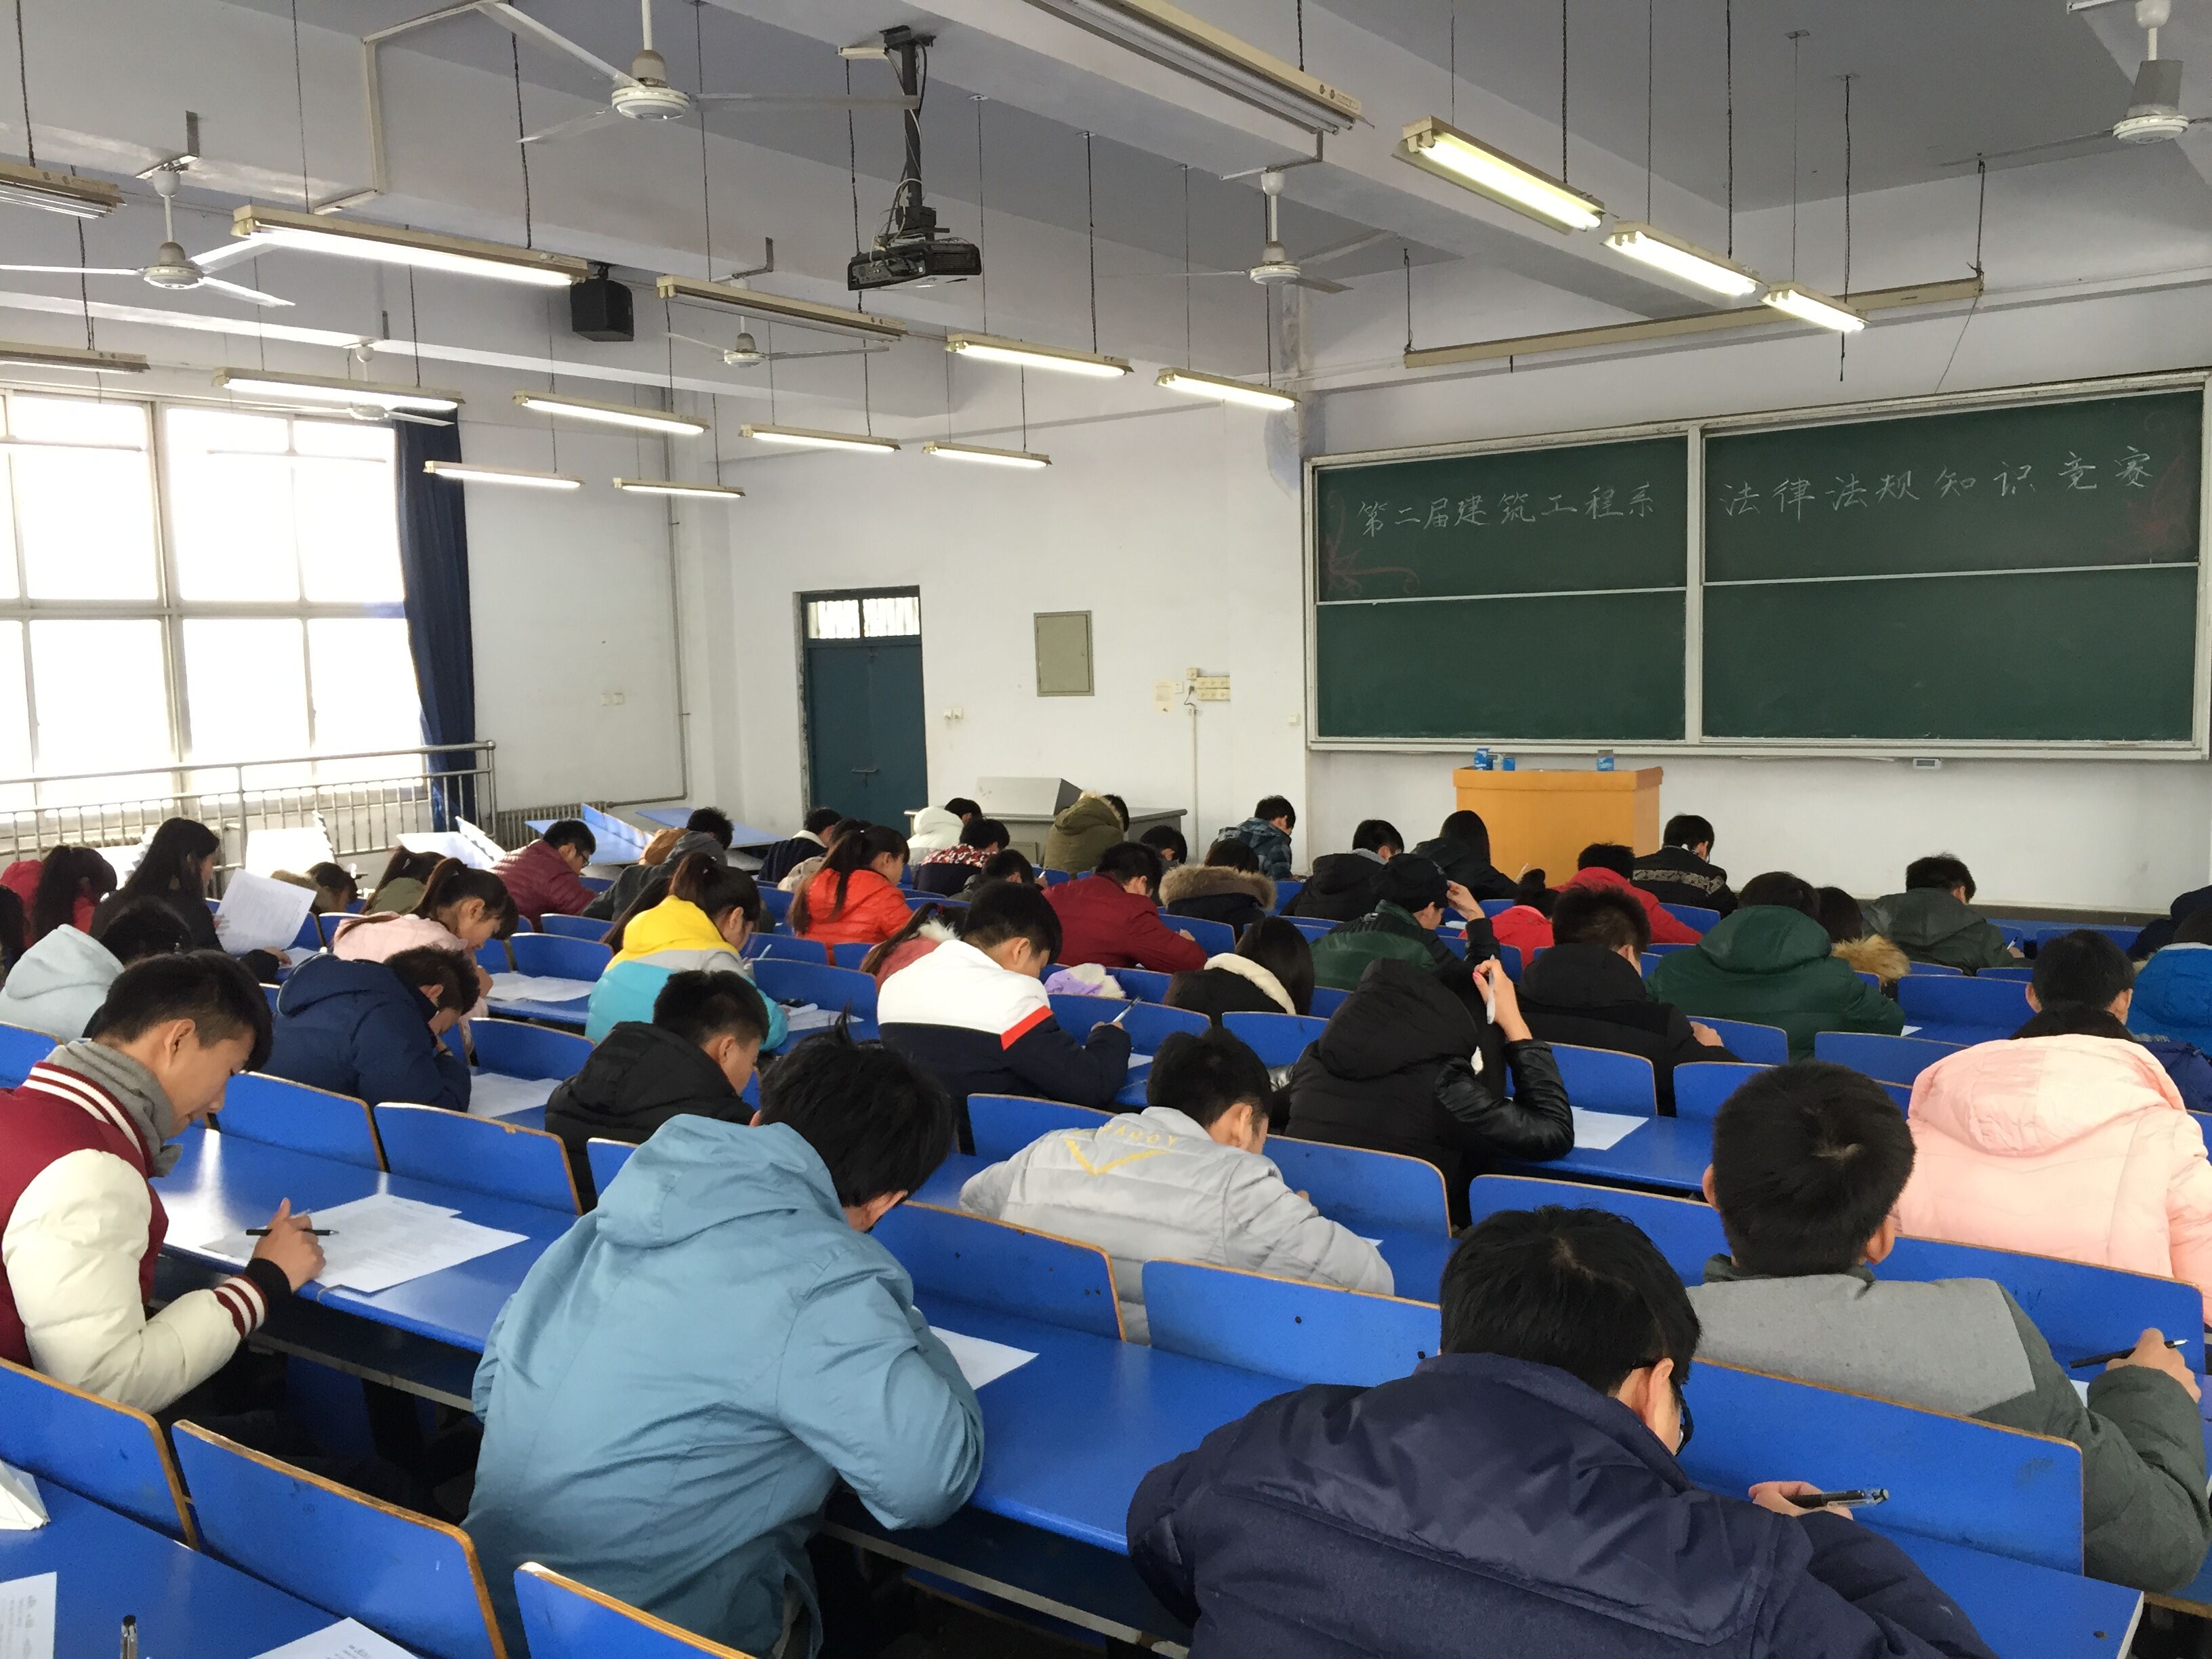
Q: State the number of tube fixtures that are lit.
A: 12